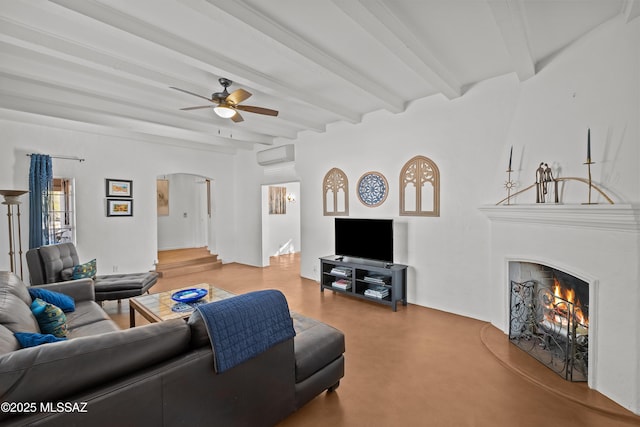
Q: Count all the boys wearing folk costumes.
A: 0